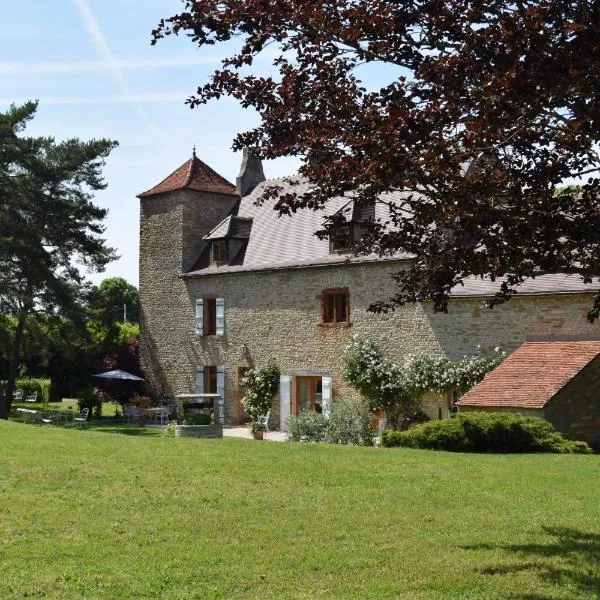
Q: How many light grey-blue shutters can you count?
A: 6